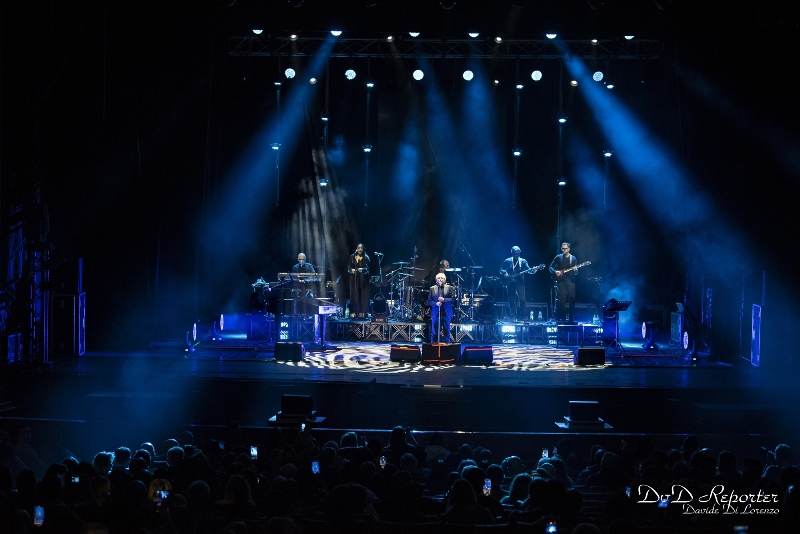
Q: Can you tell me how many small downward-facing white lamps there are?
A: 12